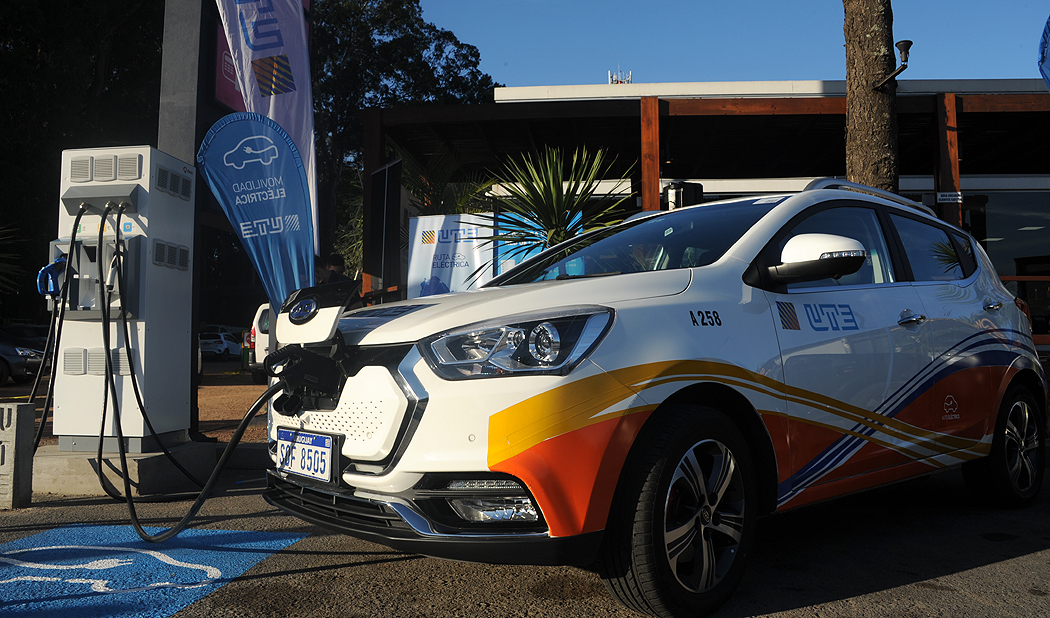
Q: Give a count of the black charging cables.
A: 3